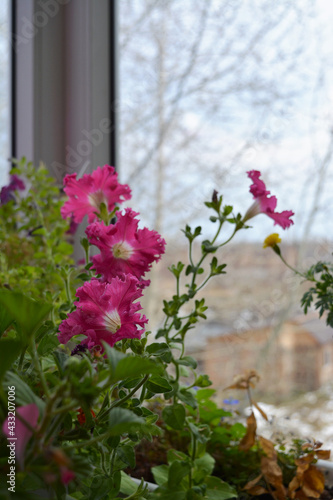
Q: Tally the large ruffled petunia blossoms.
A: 4